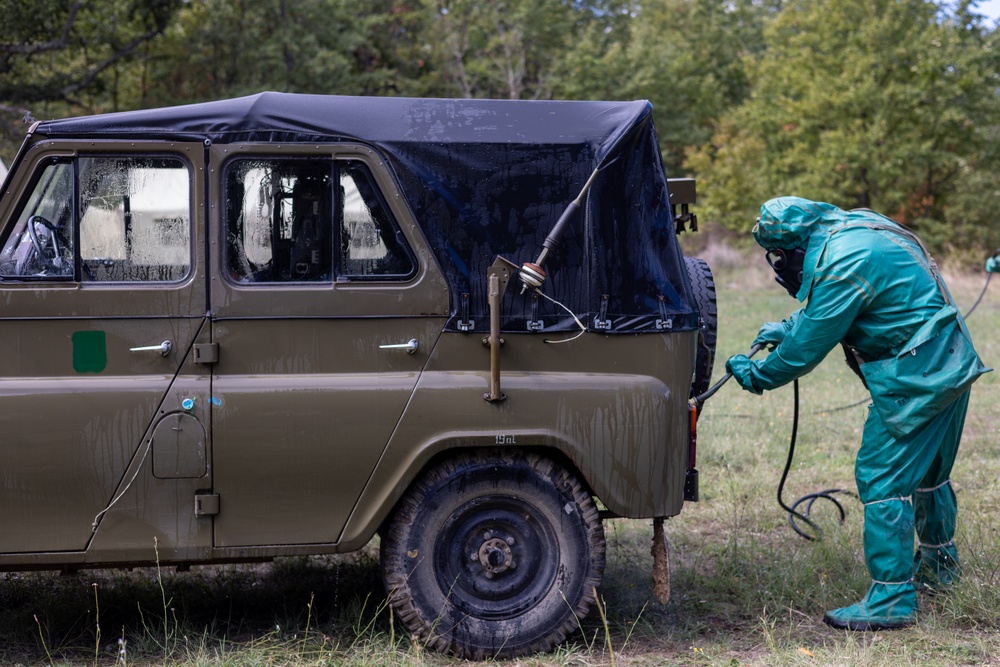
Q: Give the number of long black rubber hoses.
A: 2